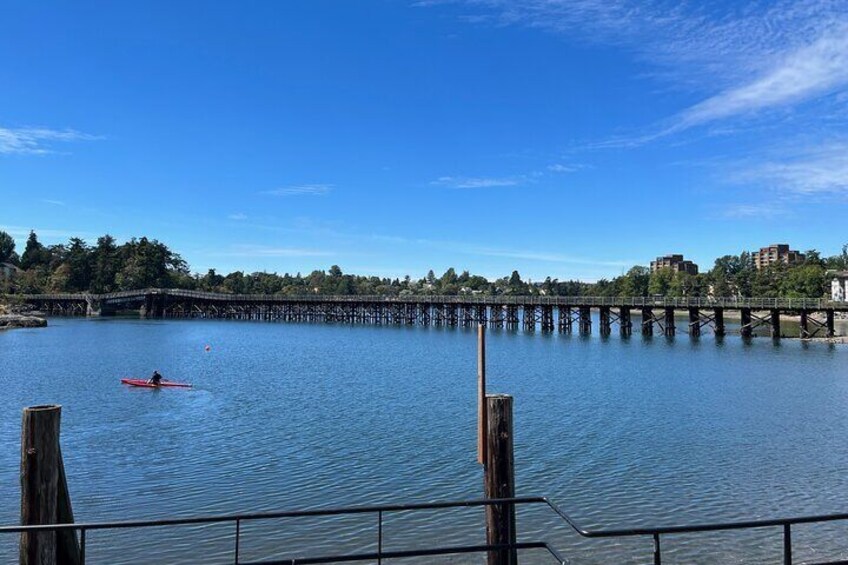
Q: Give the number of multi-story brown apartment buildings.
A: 2